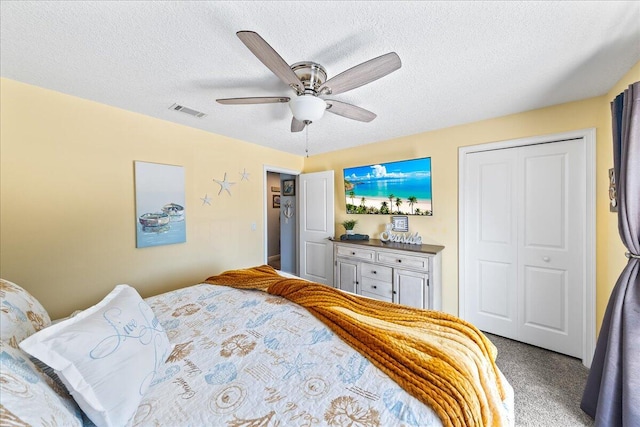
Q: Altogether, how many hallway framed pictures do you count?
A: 2